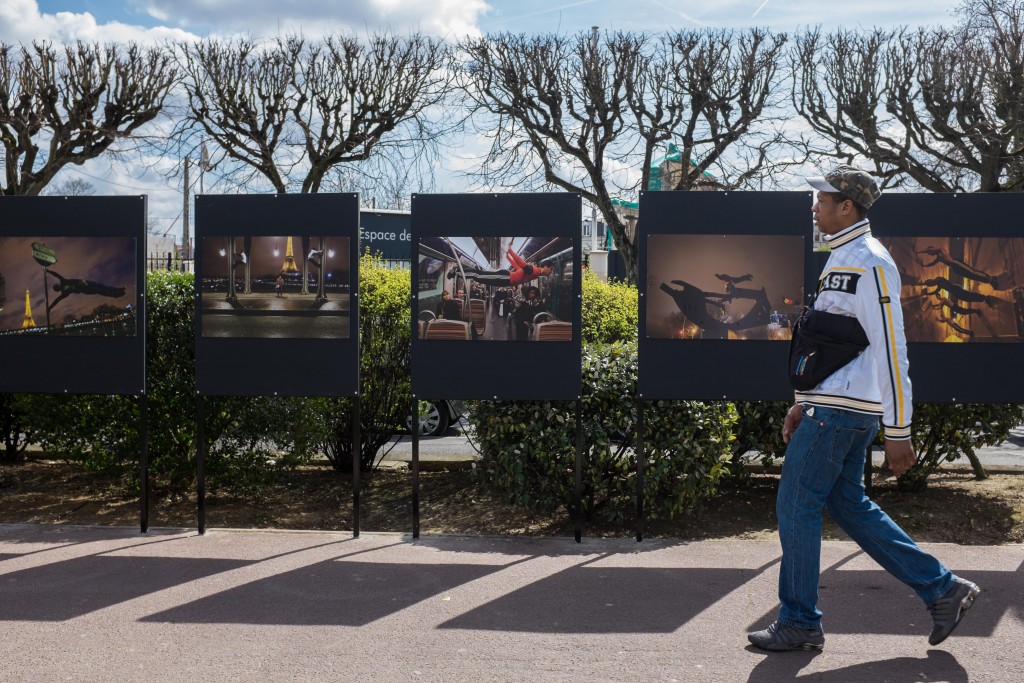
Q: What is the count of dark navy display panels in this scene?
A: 5